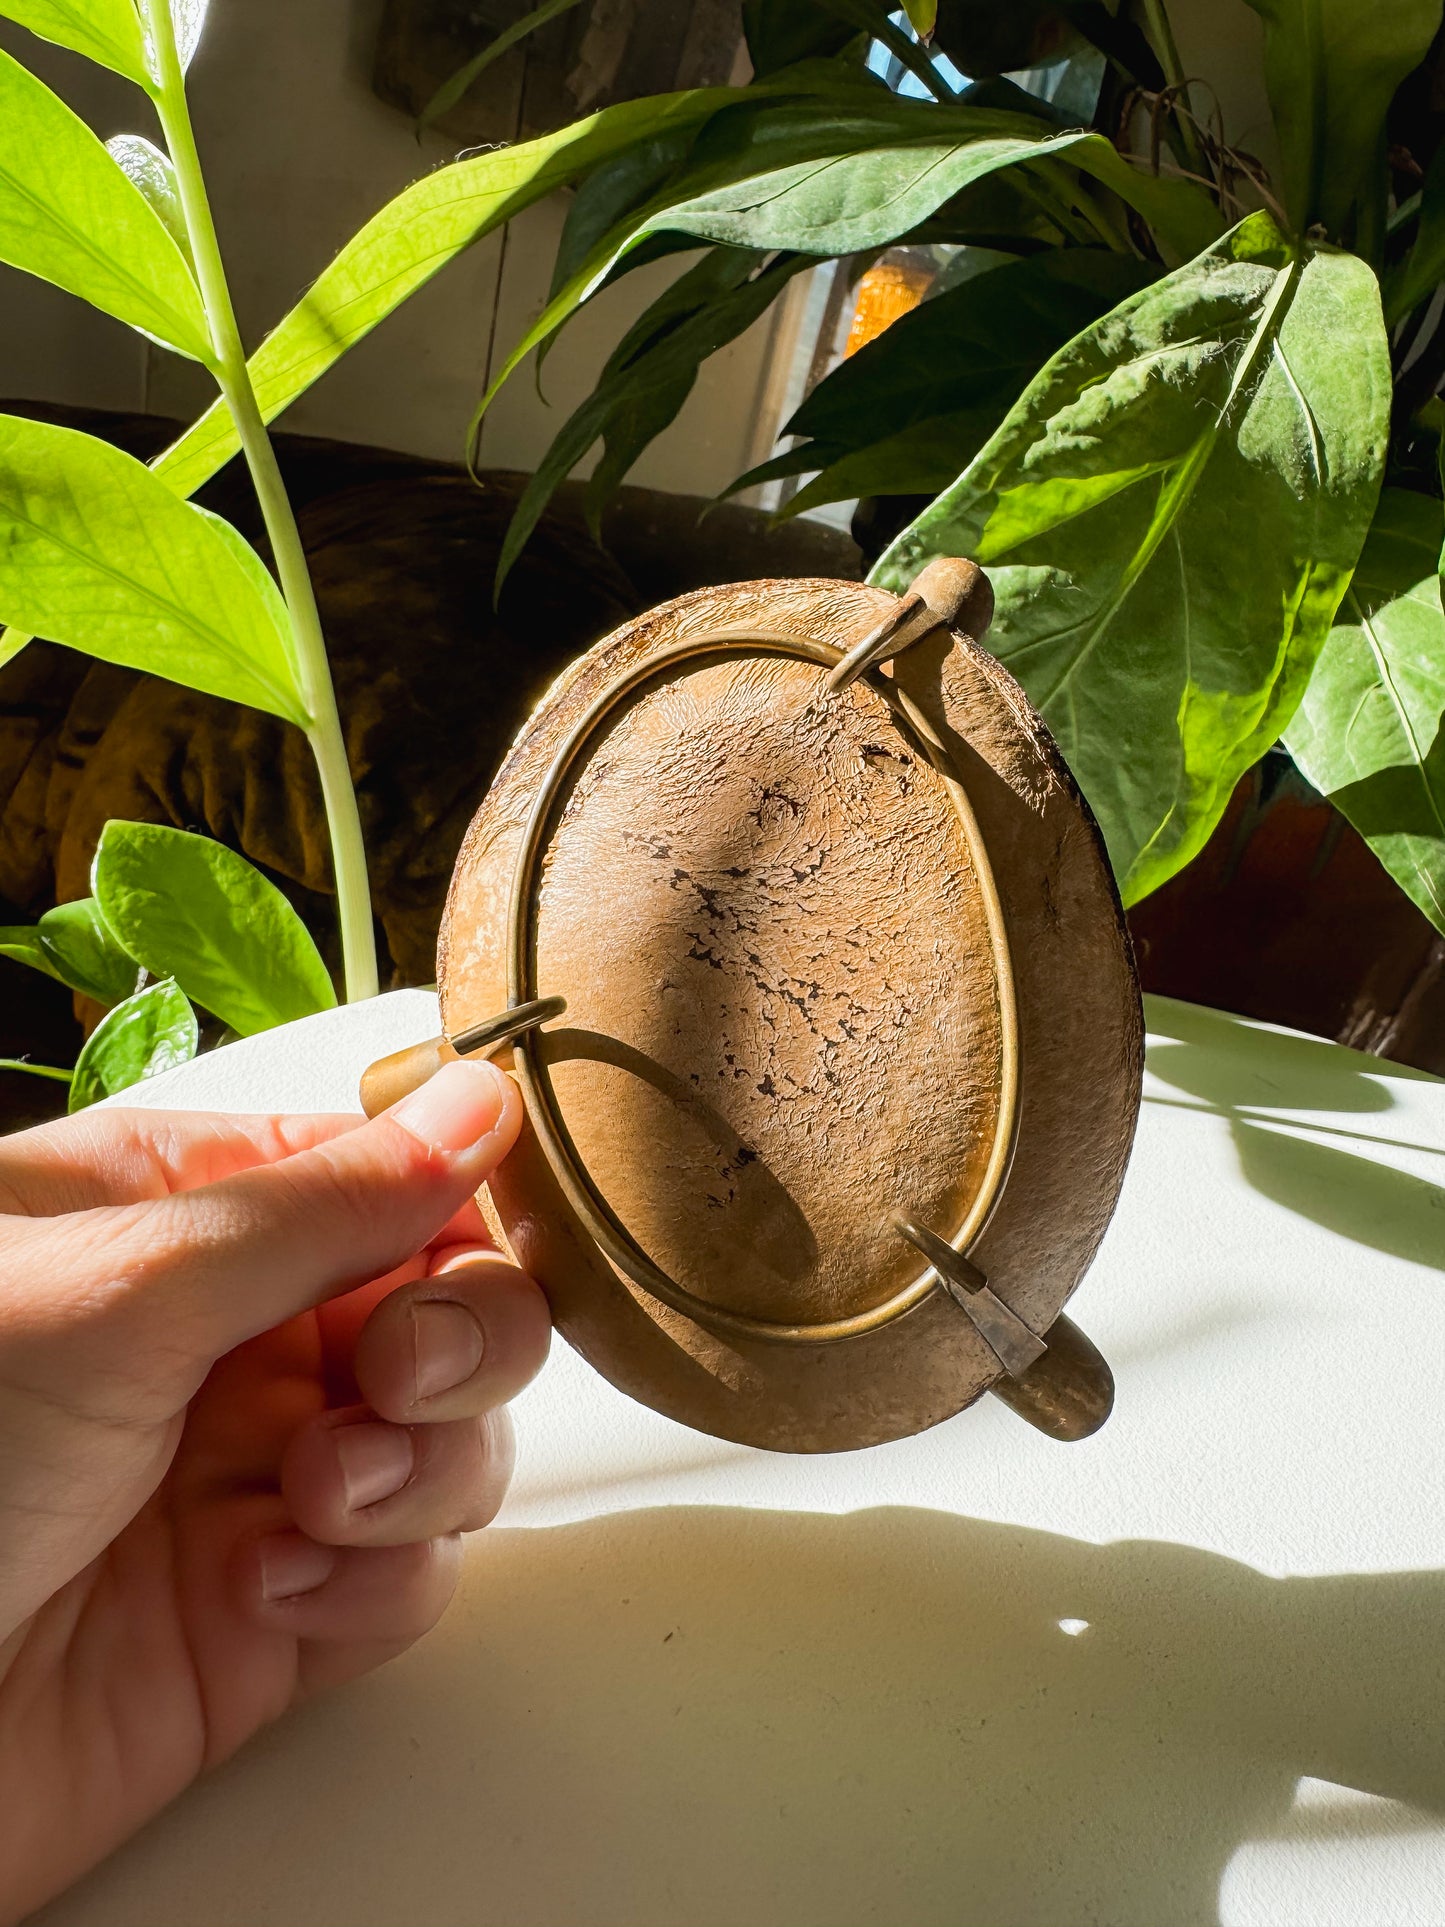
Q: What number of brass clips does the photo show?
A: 3